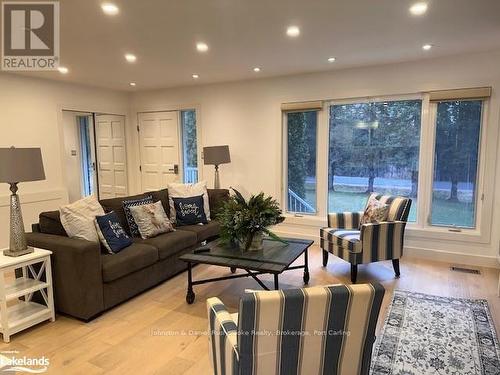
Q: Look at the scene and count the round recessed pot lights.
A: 11